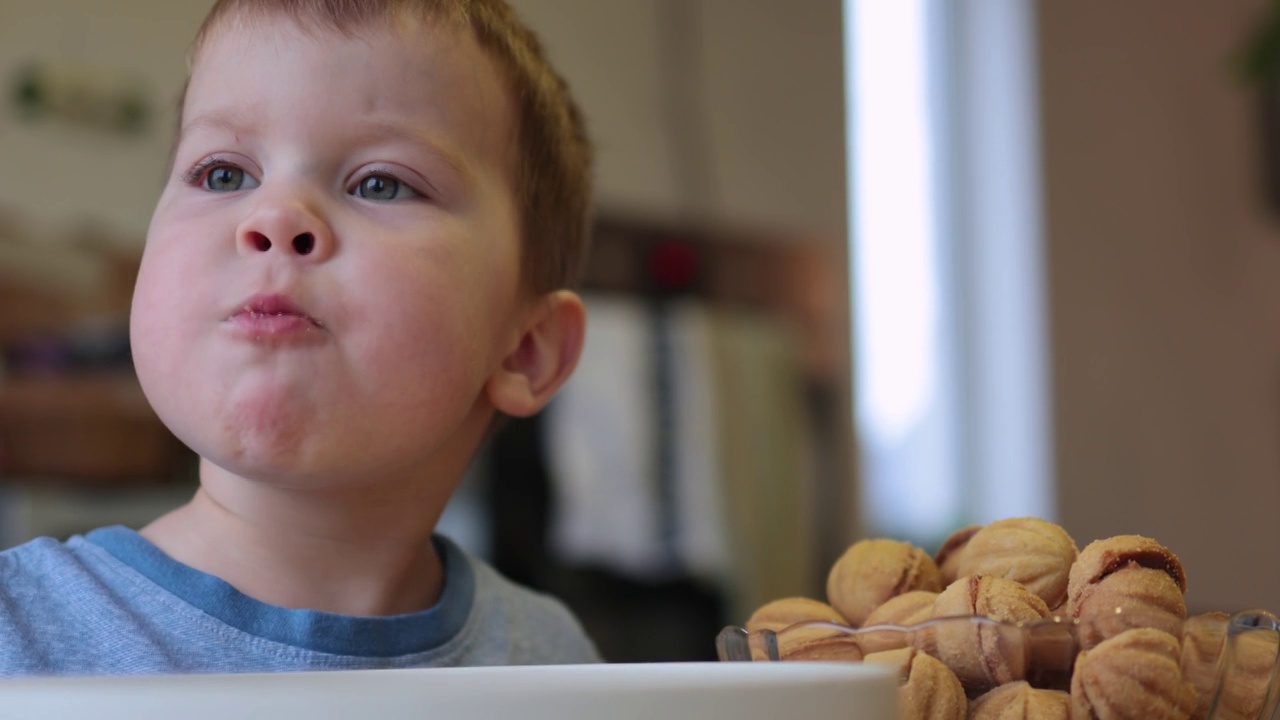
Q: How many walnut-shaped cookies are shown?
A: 11